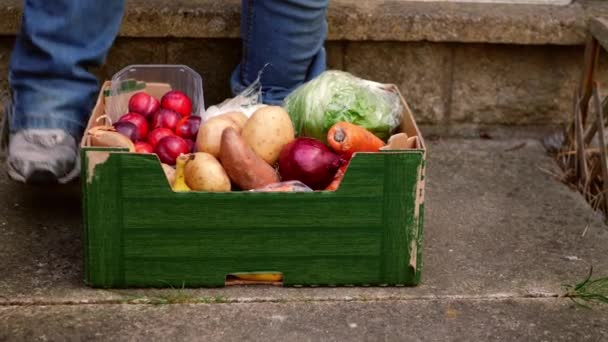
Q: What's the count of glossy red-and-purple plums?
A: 10